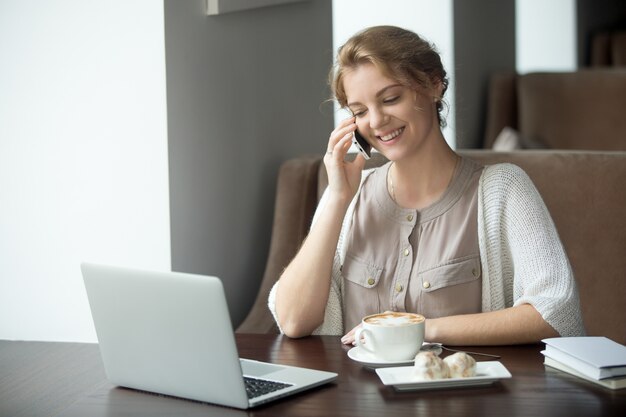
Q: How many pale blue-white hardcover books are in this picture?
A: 1